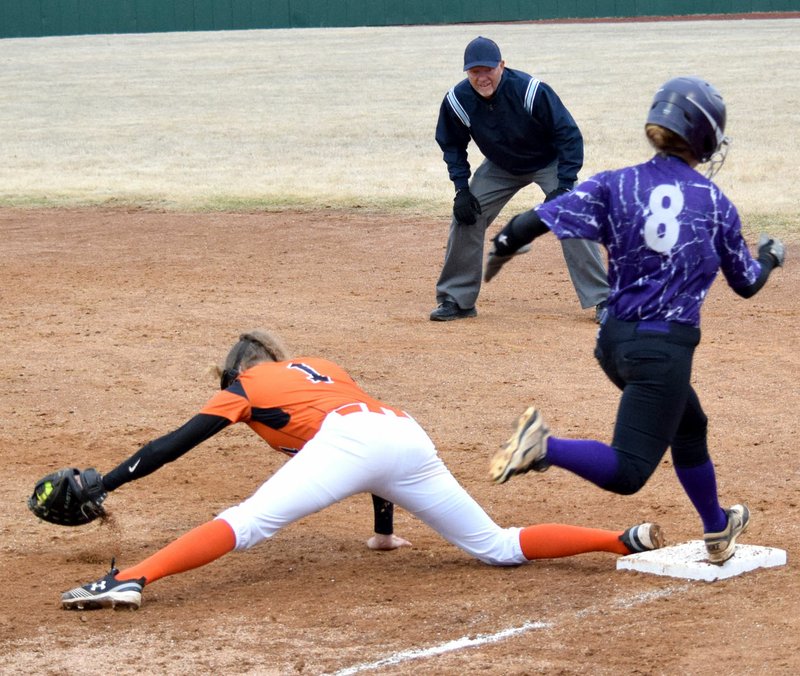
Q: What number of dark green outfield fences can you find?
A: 1